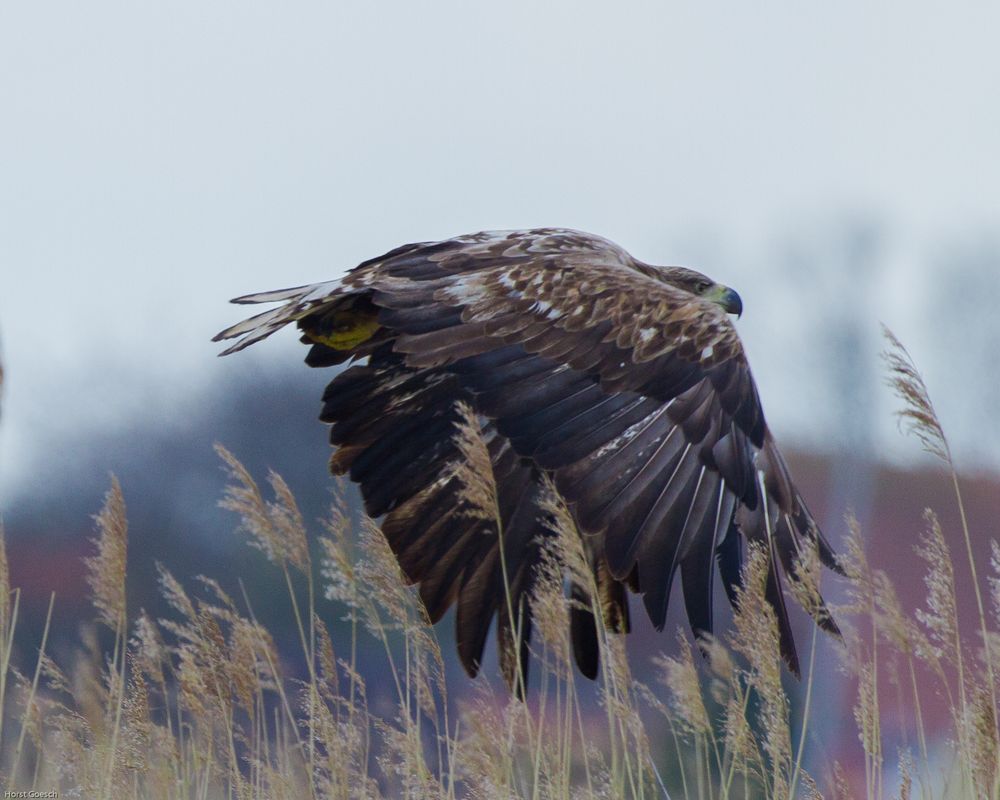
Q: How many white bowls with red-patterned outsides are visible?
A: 0